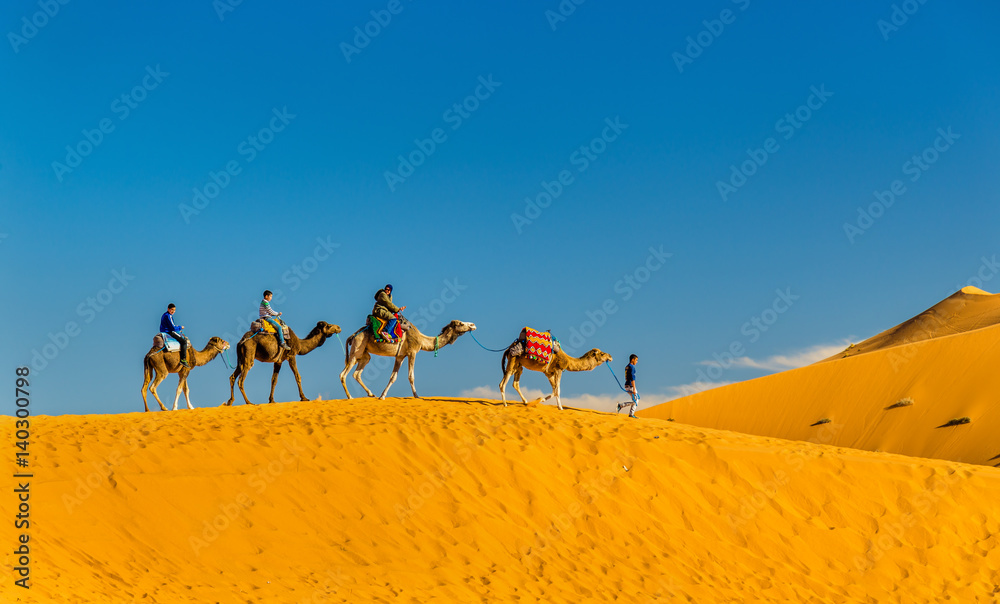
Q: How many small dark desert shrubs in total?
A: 3